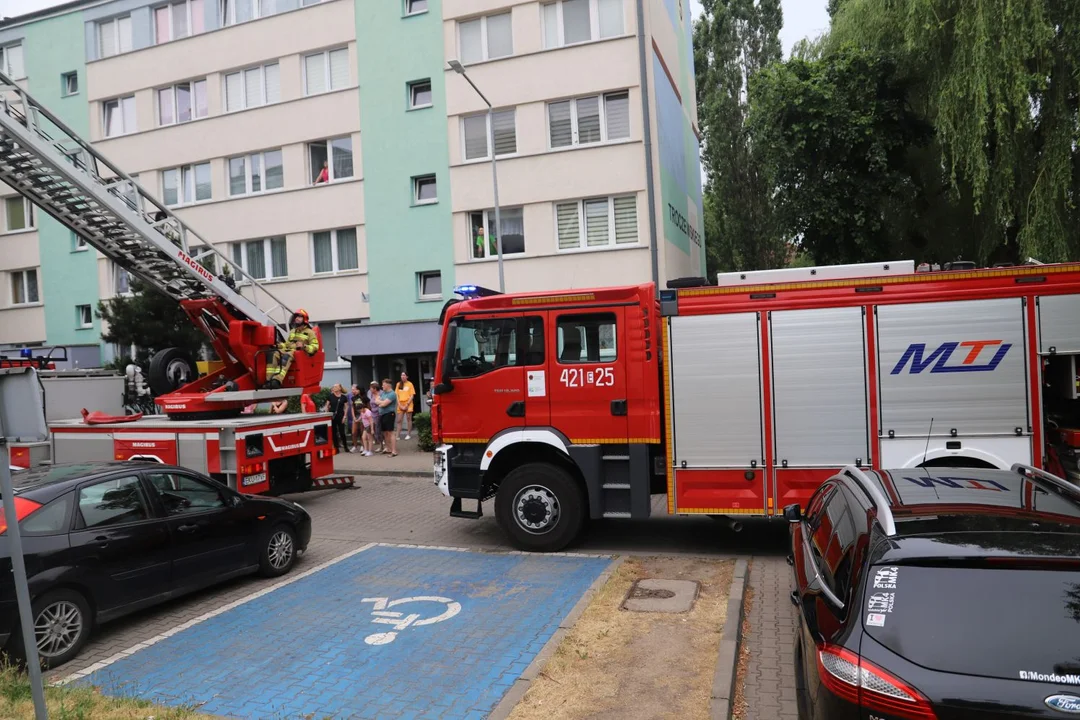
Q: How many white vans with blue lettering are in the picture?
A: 0